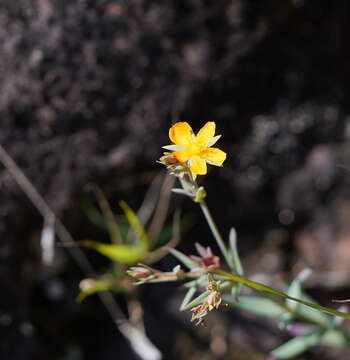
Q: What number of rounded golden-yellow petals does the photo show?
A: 5